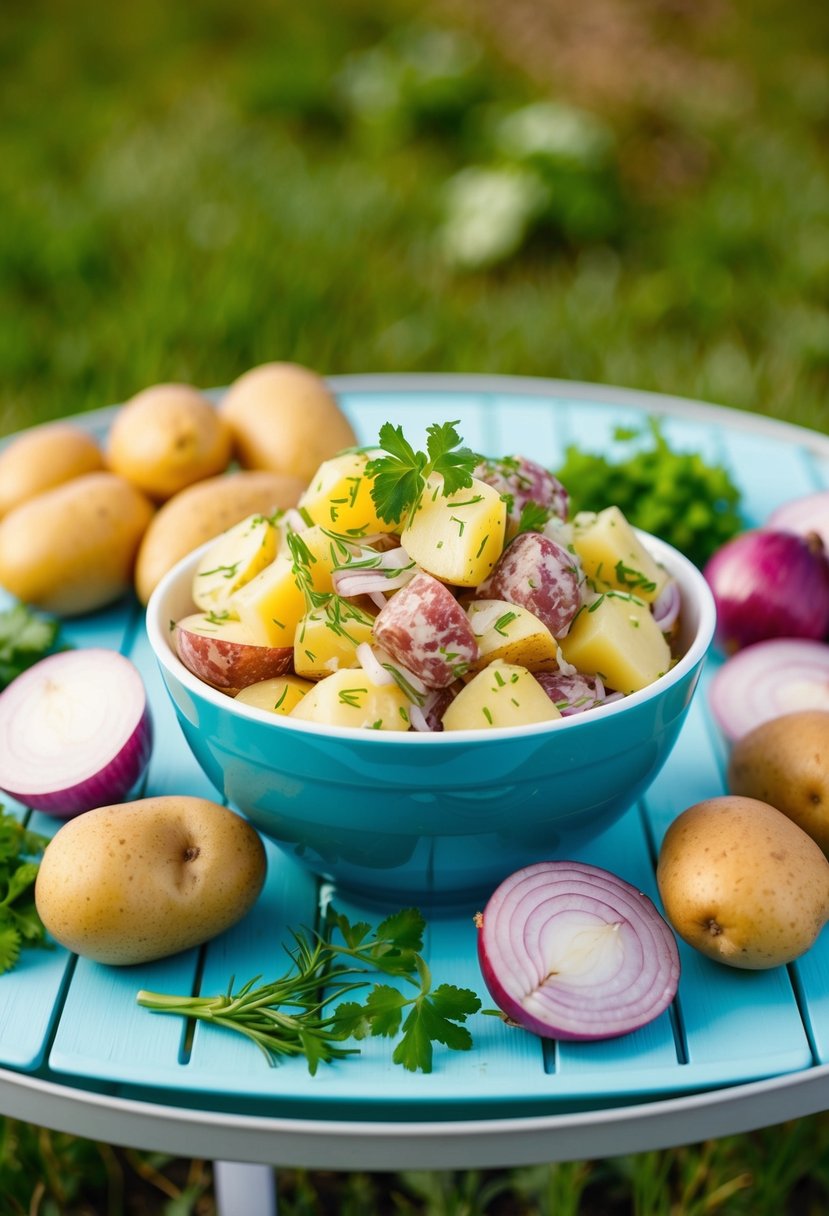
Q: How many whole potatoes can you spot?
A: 8